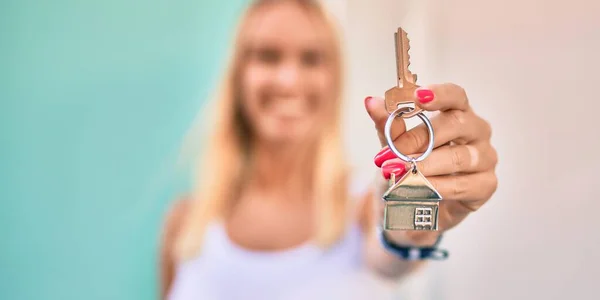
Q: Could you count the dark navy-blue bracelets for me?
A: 1